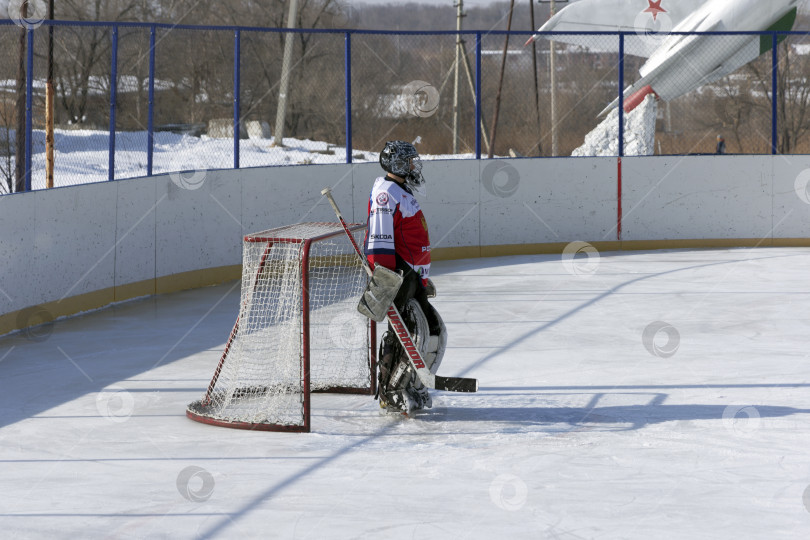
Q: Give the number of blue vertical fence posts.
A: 8